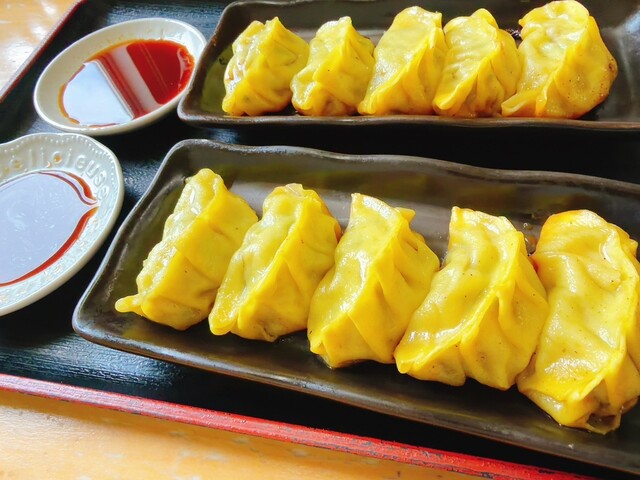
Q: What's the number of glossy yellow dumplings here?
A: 10